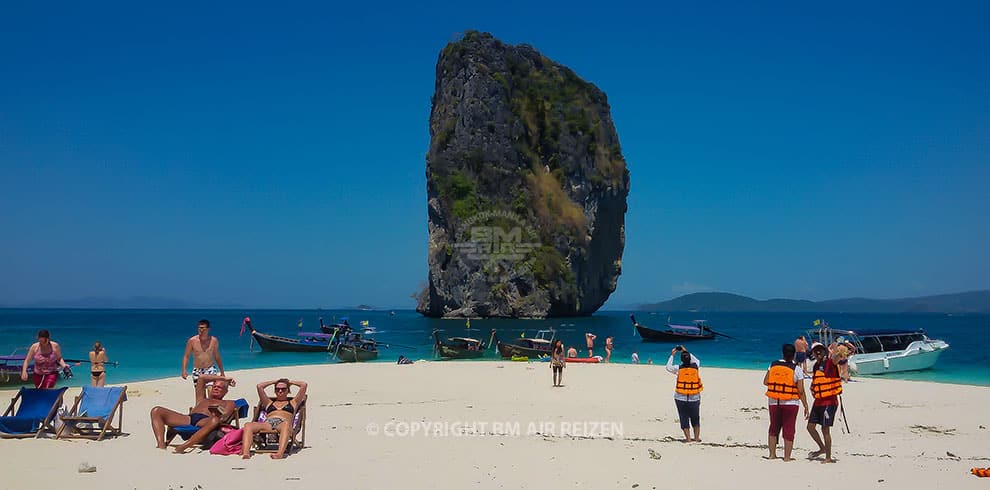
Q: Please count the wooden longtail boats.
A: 7